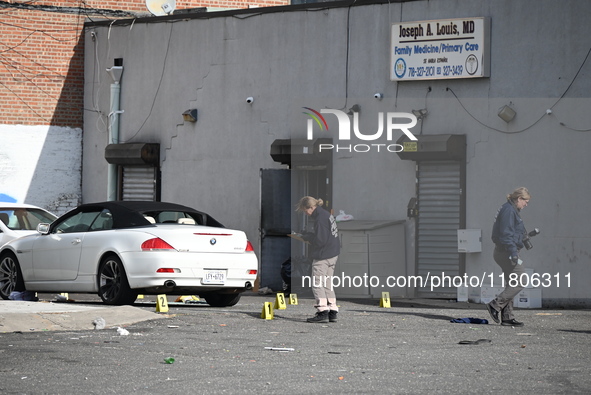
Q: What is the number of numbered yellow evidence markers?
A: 5